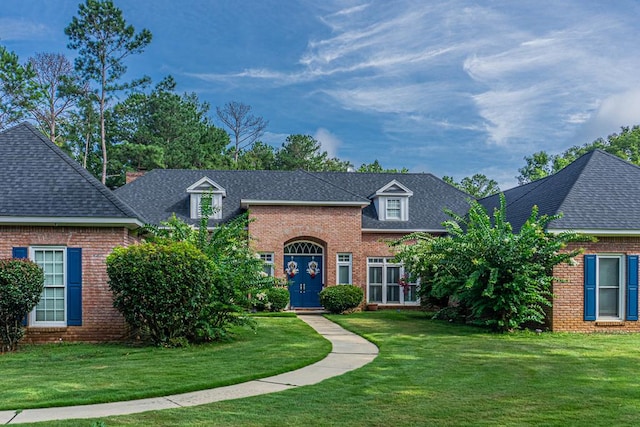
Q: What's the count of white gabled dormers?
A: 2